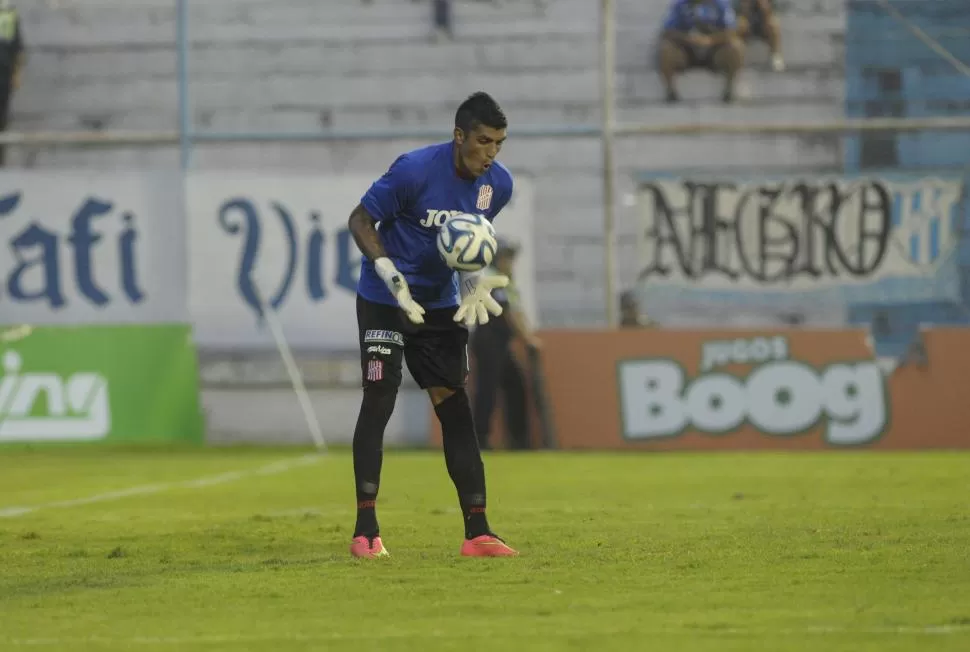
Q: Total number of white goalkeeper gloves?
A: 2